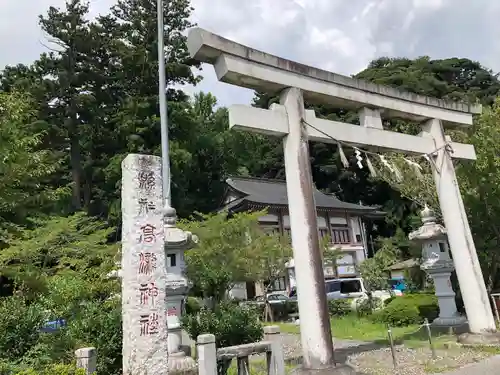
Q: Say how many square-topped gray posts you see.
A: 3